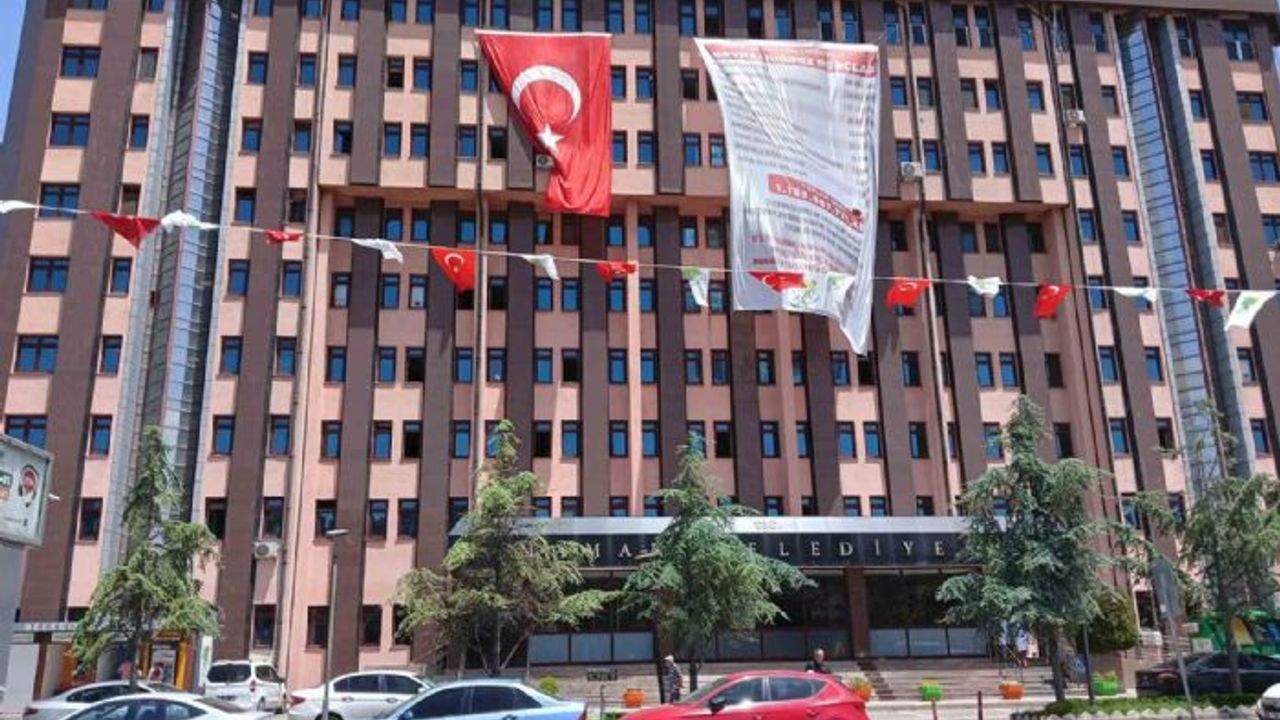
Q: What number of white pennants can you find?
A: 9